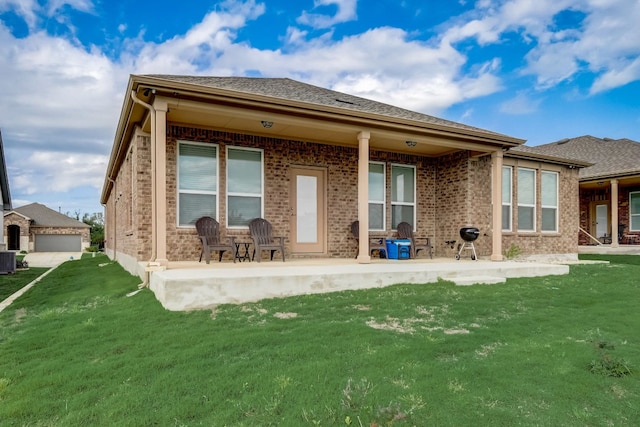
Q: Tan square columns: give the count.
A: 4